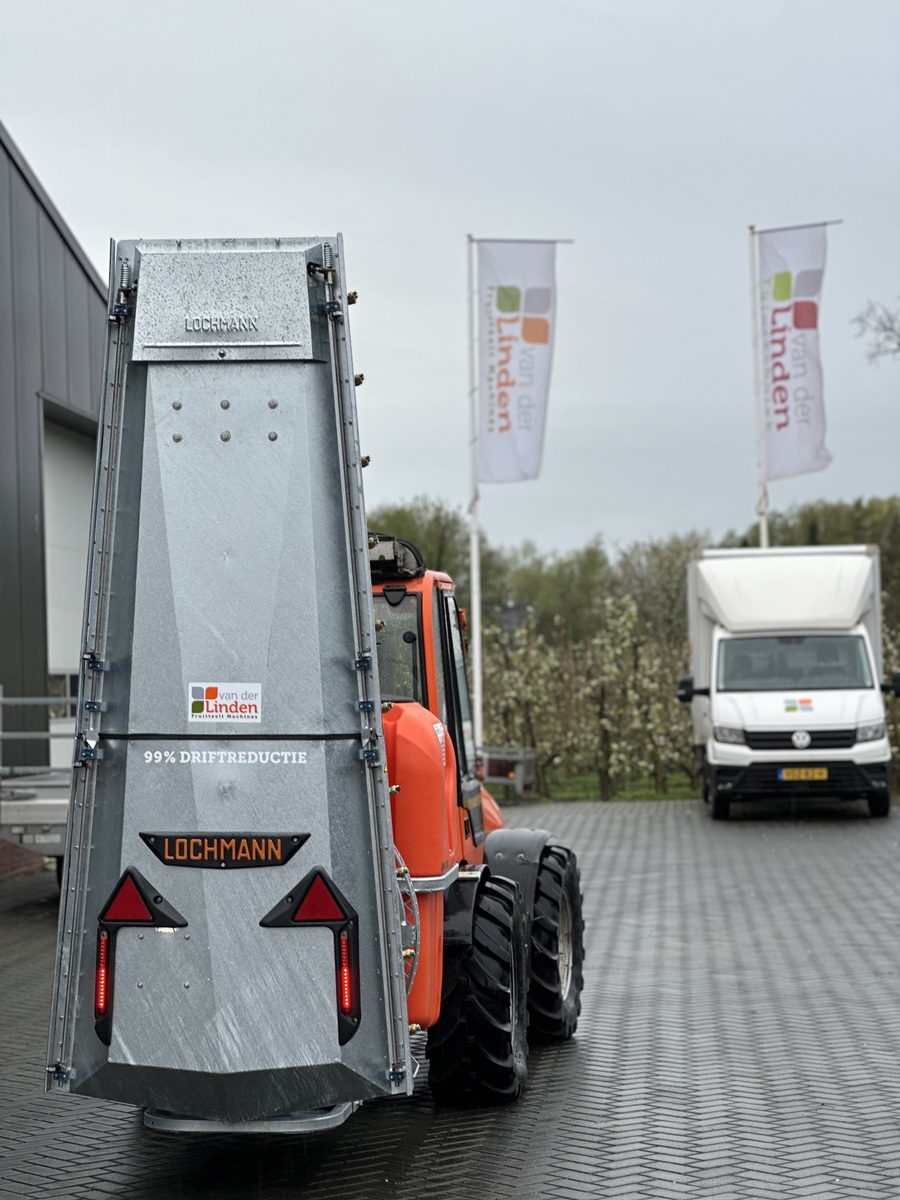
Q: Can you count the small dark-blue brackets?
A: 10